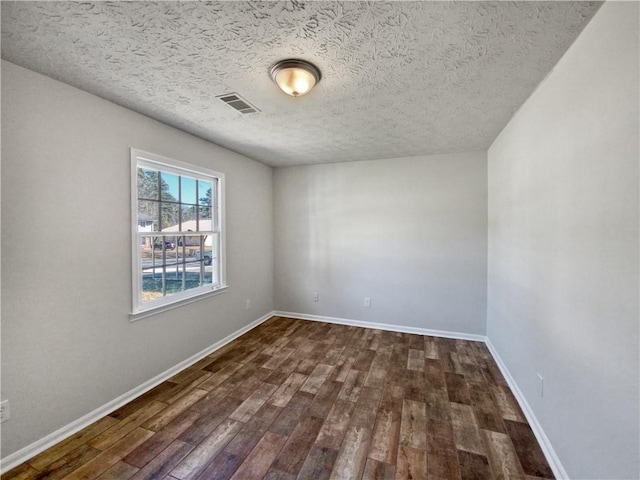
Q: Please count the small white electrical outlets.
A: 5